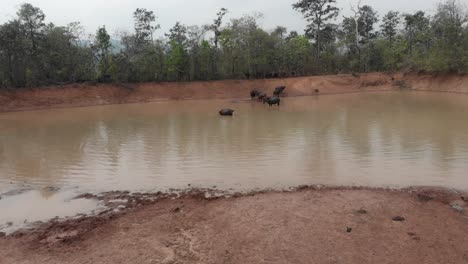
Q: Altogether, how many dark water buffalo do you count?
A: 5